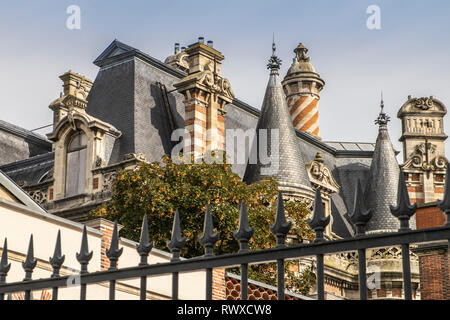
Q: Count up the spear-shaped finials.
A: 14